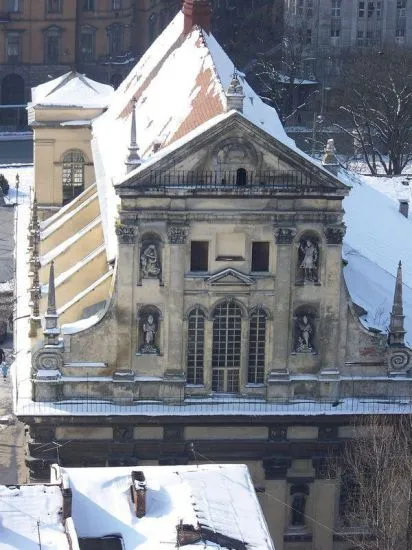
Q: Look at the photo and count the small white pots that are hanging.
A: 0